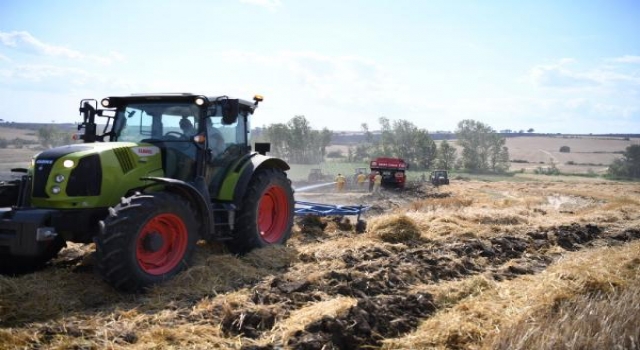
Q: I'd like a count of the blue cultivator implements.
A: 1